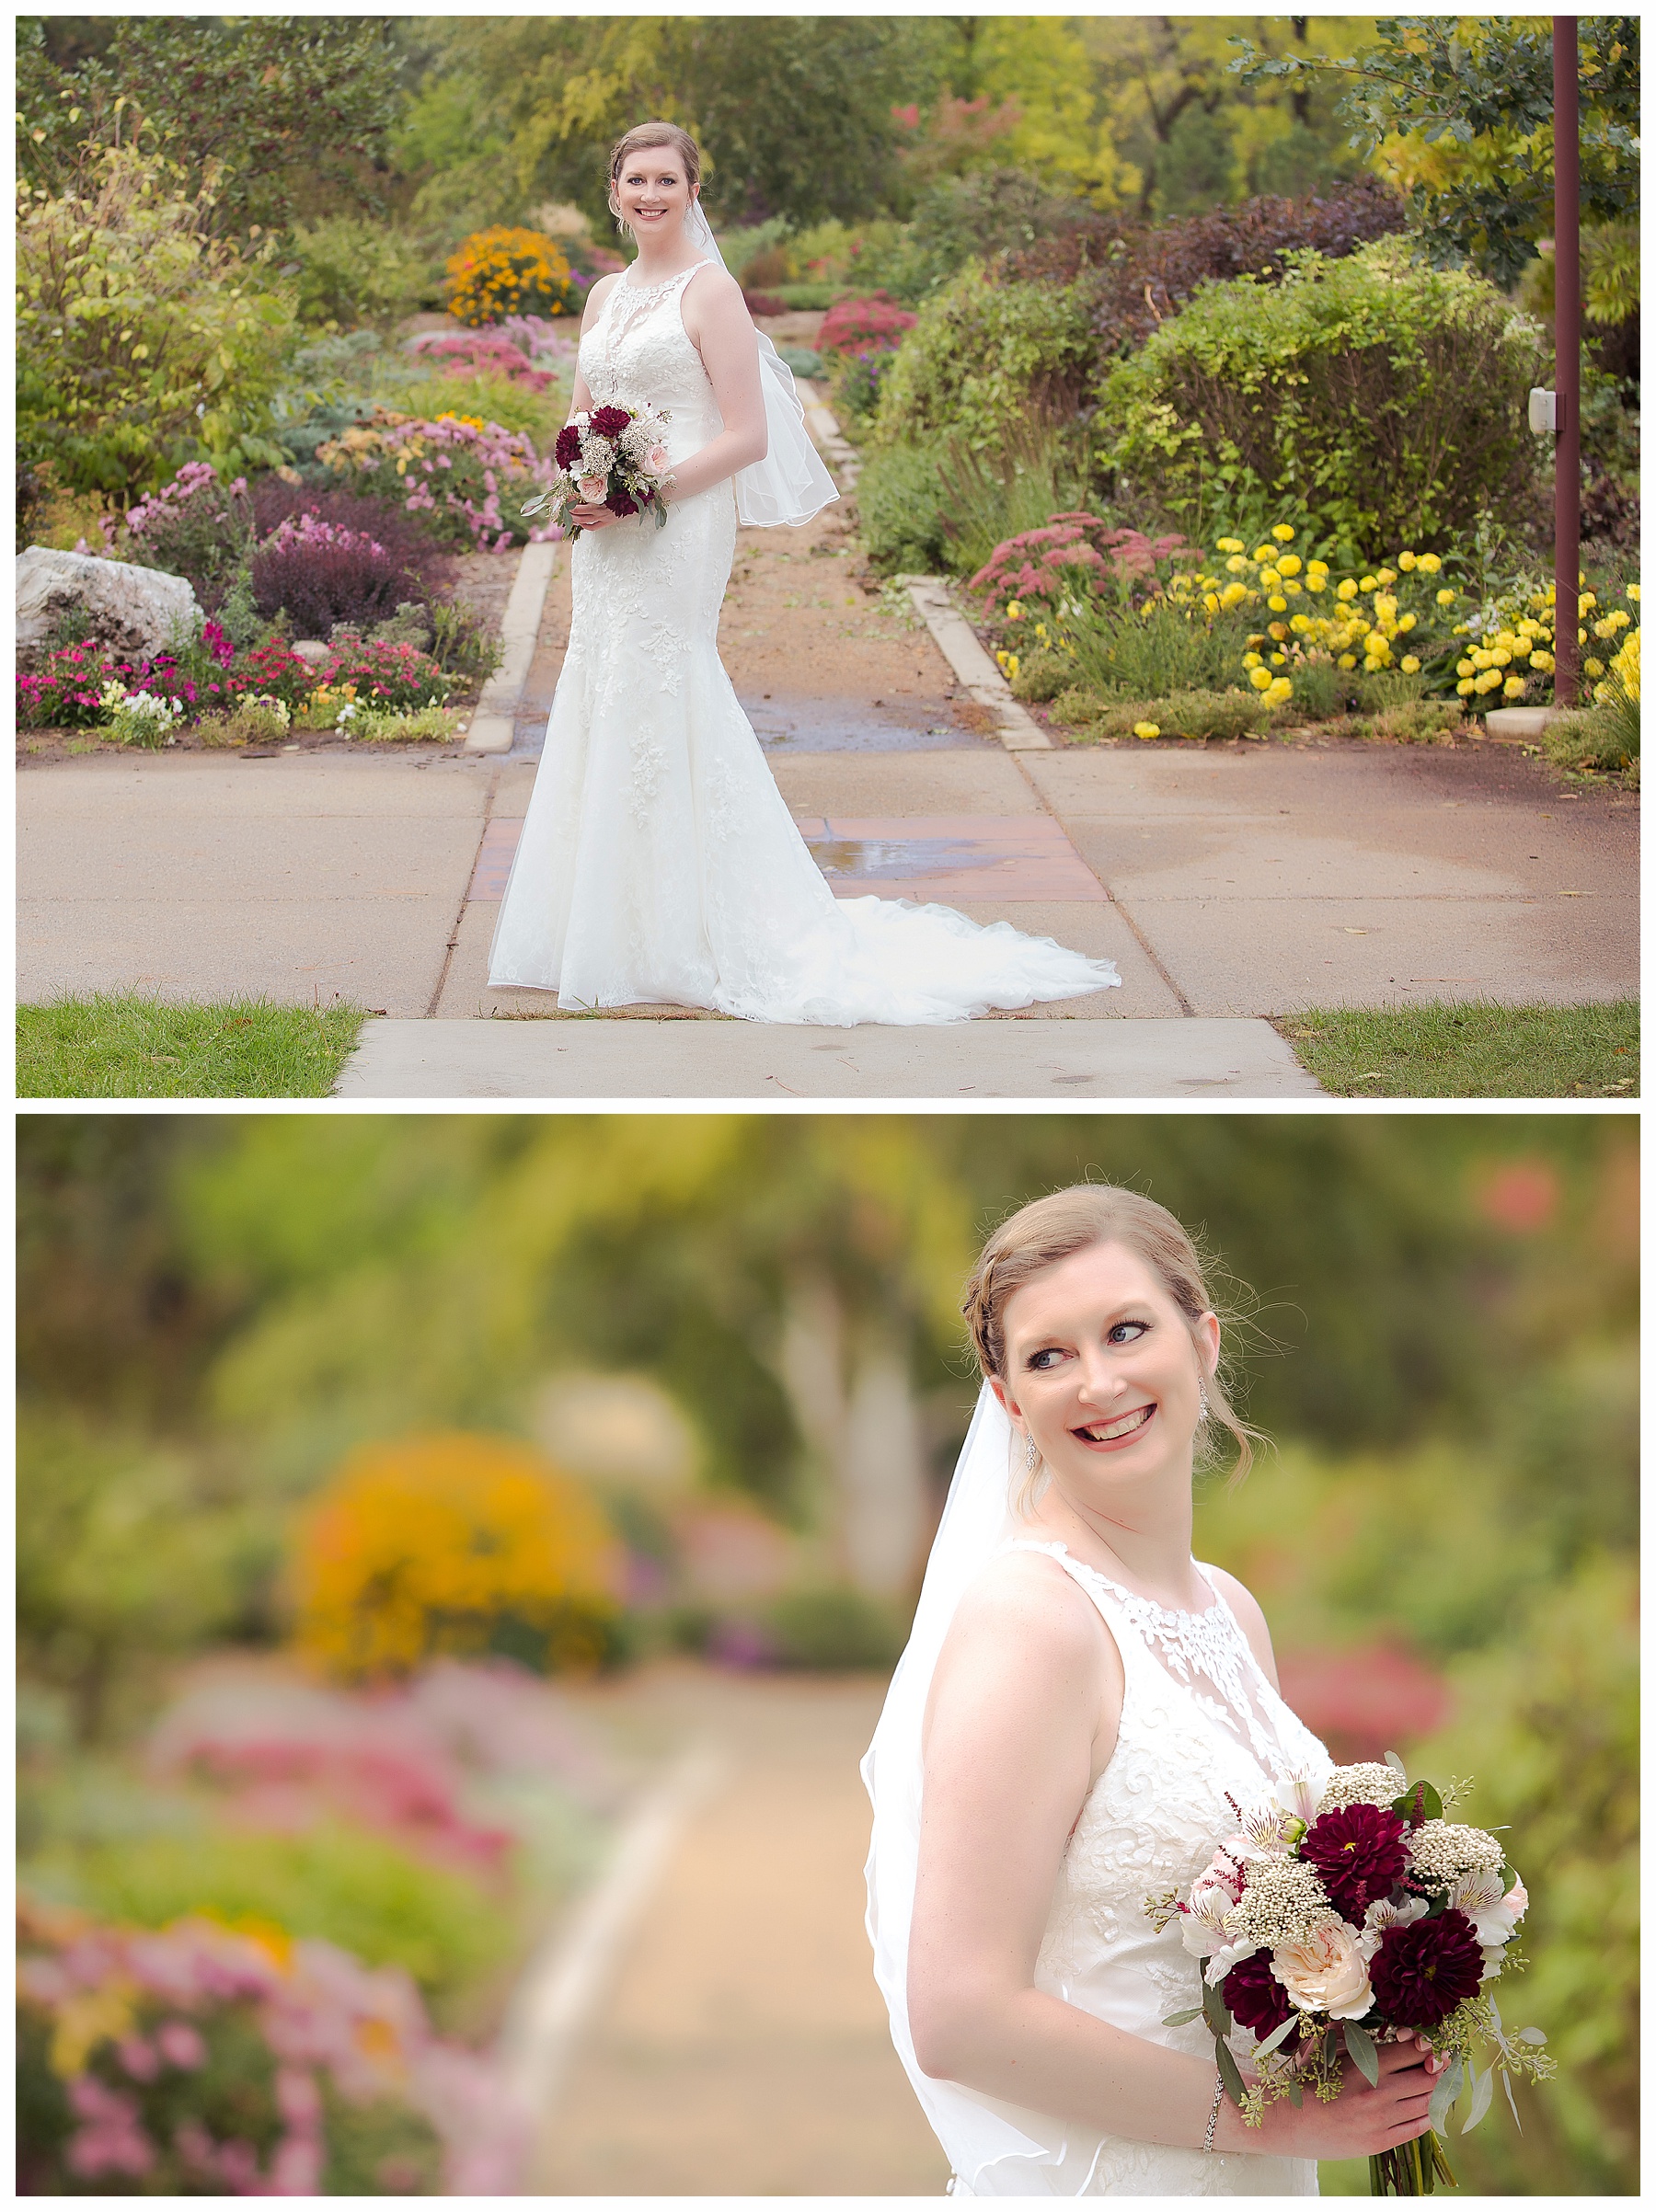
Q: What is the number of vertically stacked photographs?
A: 2